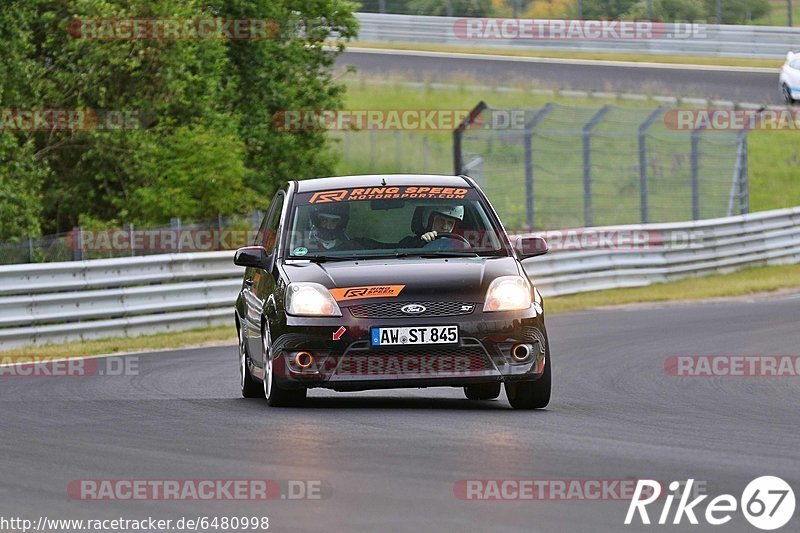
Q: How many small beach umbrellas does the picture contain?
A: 0